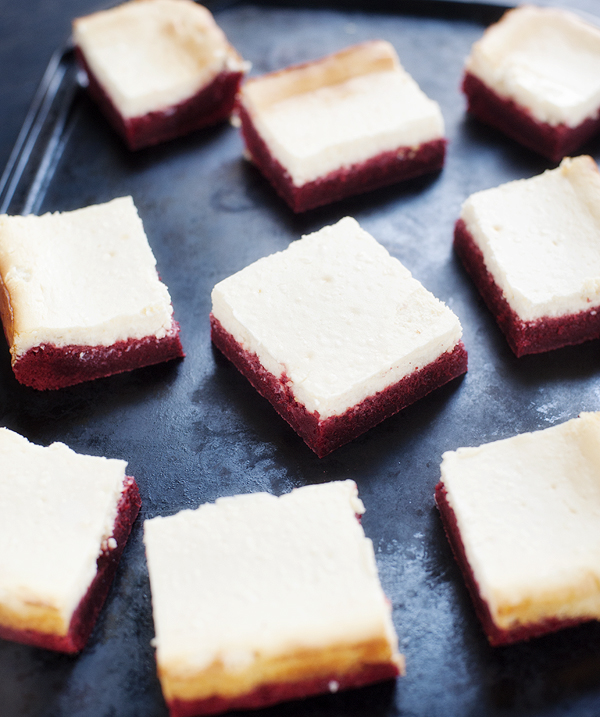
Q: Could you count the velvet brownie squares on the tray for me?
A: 9